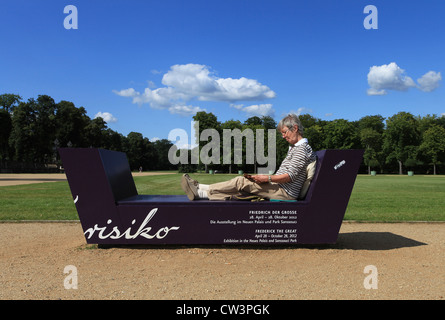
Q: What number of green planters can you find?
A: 5